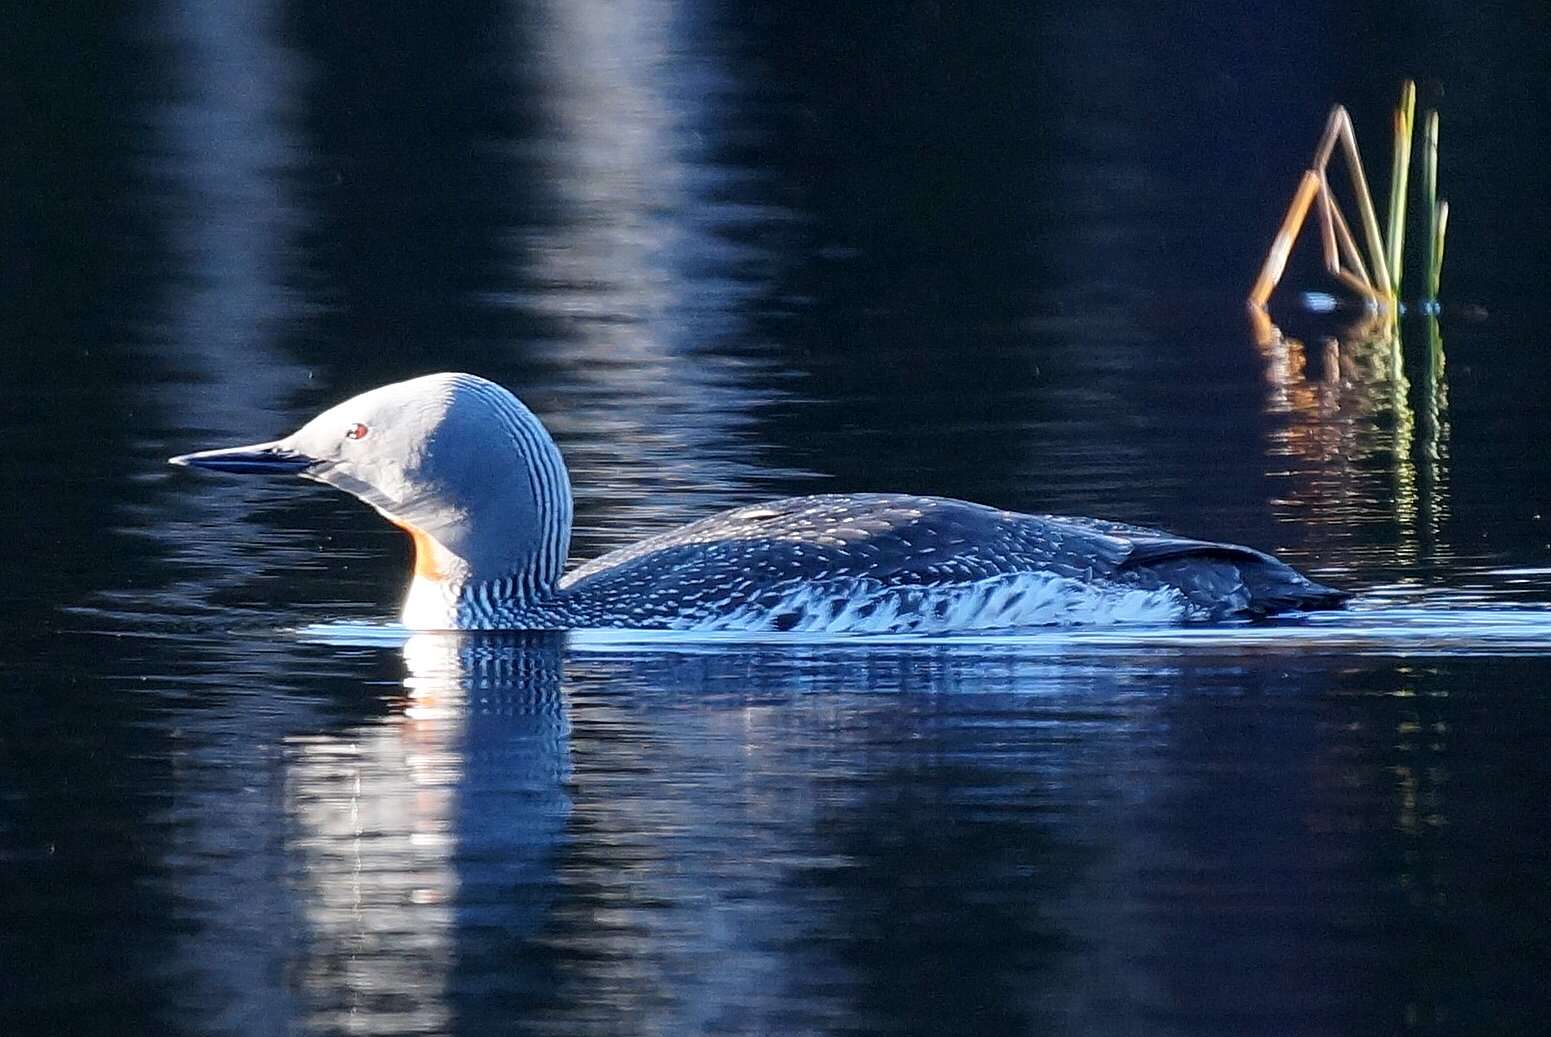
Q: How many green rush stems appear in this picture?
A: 3